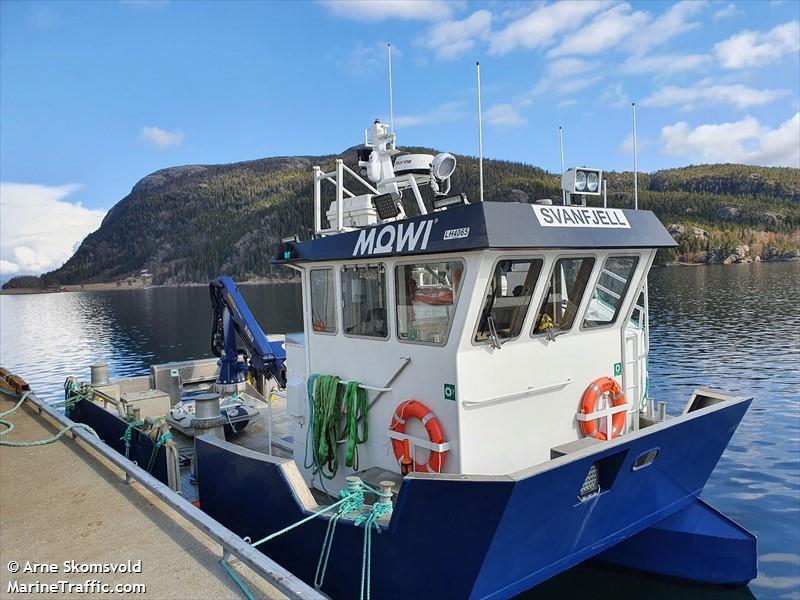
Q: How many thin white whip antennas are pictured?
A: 4